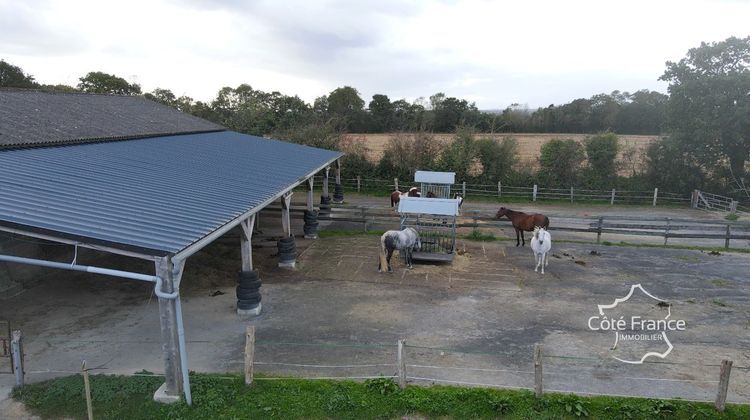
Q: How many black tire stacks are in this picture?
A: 5